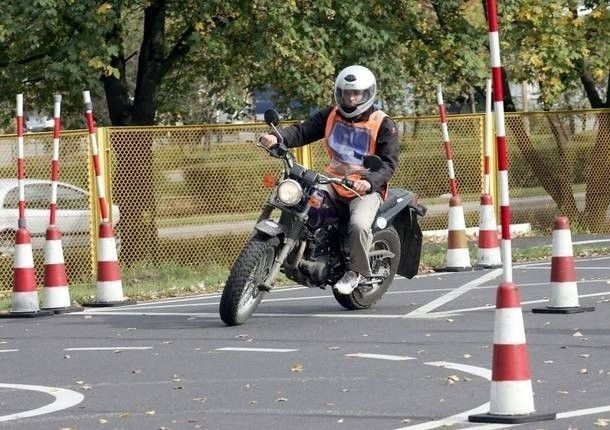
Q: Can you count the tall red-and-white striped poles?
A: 6